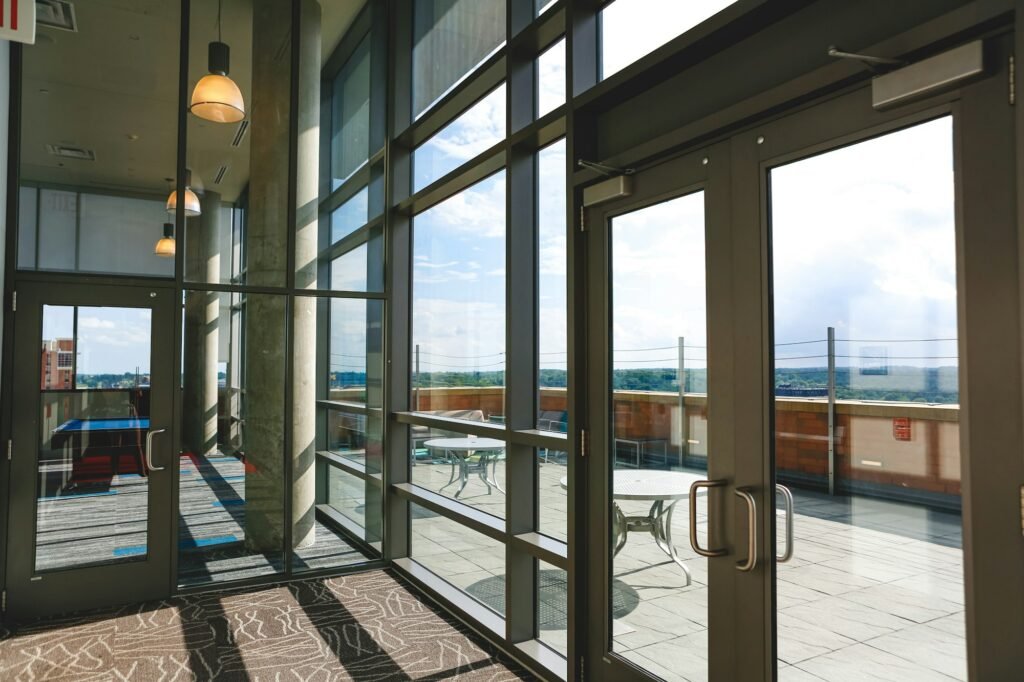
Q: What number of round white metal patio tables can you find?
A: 2